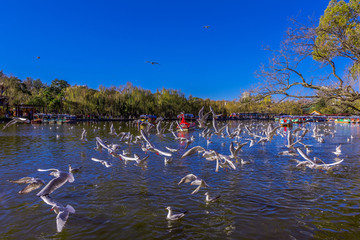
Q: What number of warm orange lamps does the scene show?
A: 0